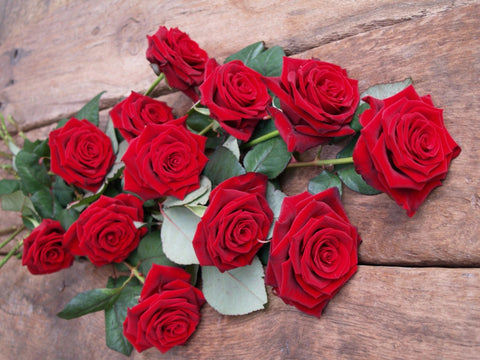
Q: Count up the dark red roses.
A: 12